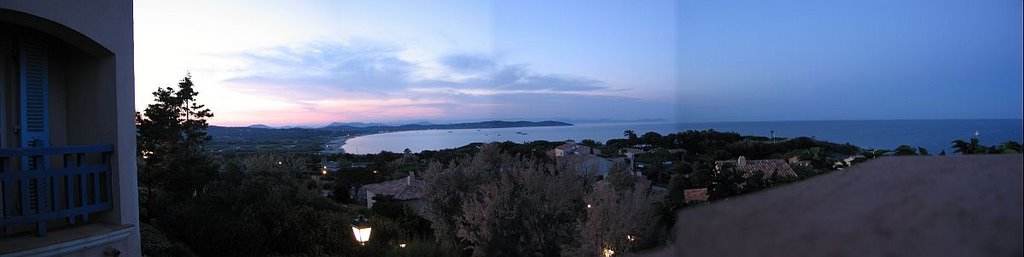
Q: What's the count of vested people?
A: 0